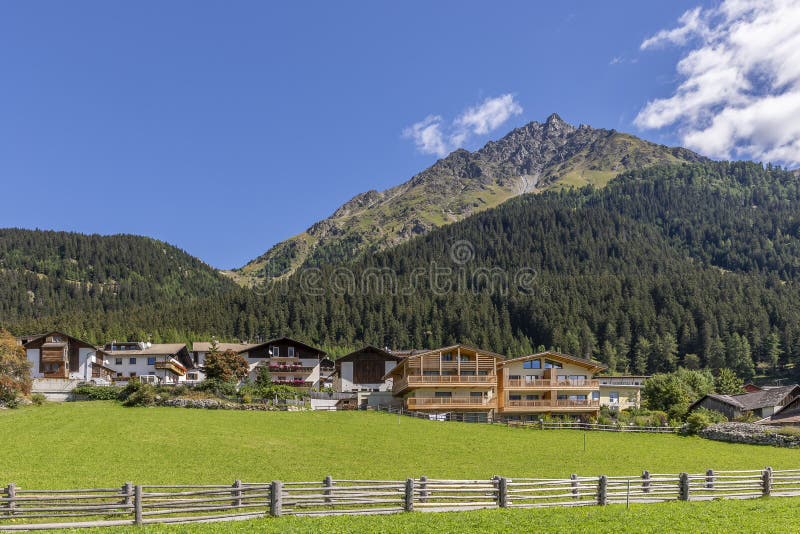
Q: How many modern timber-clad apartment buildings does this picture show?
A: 2